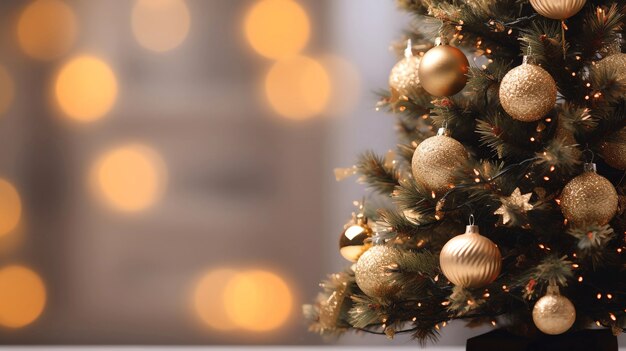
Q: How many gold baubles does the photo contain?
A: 12